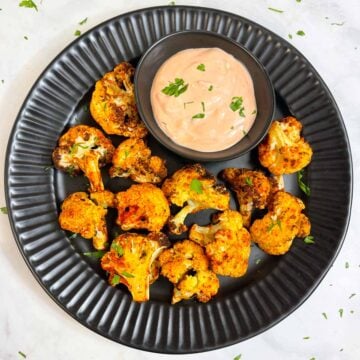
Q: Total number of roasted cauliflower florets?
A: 12